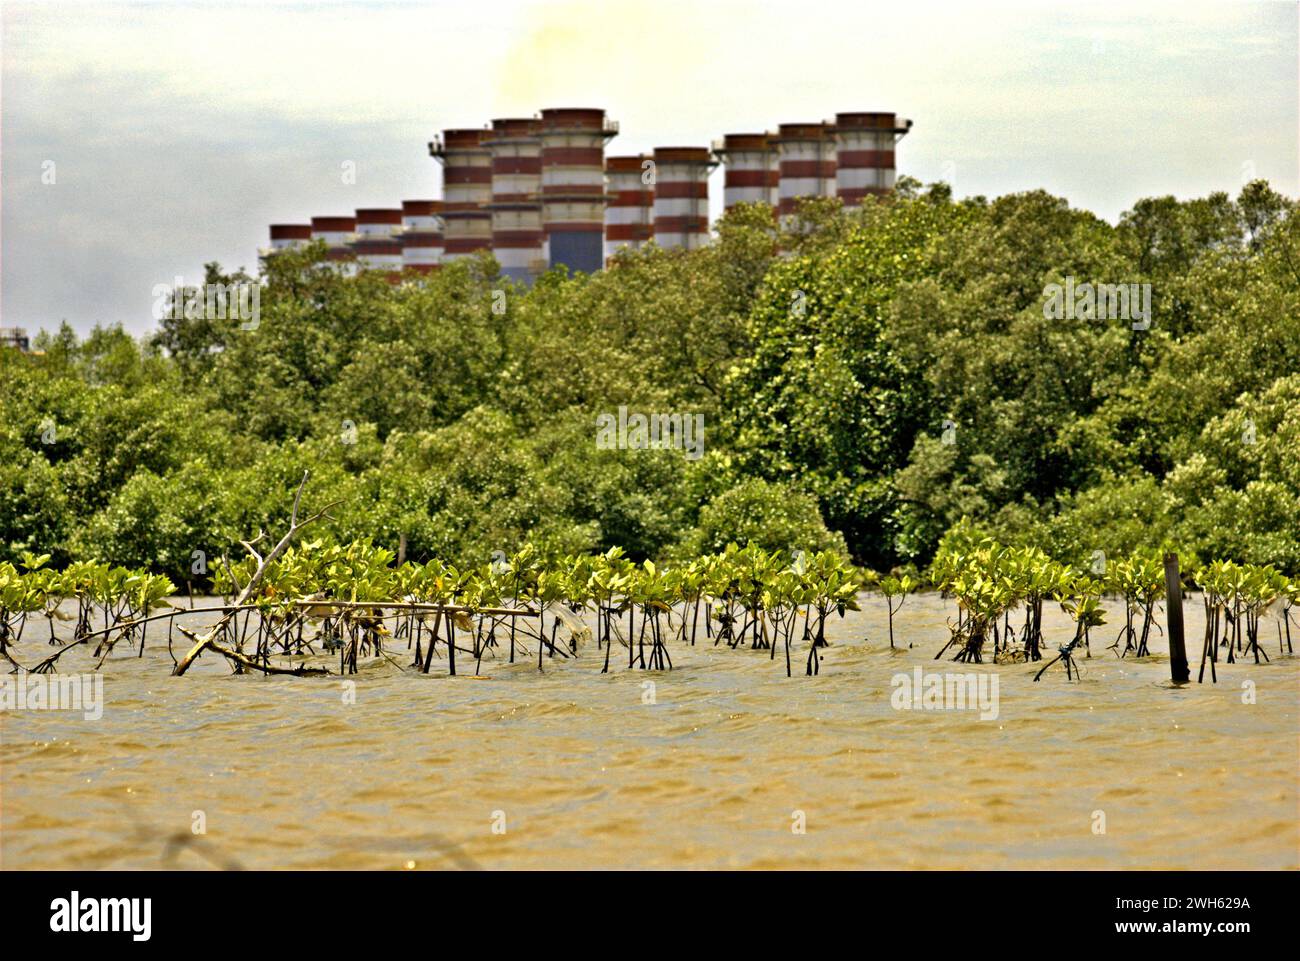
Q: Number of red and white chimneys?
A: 12